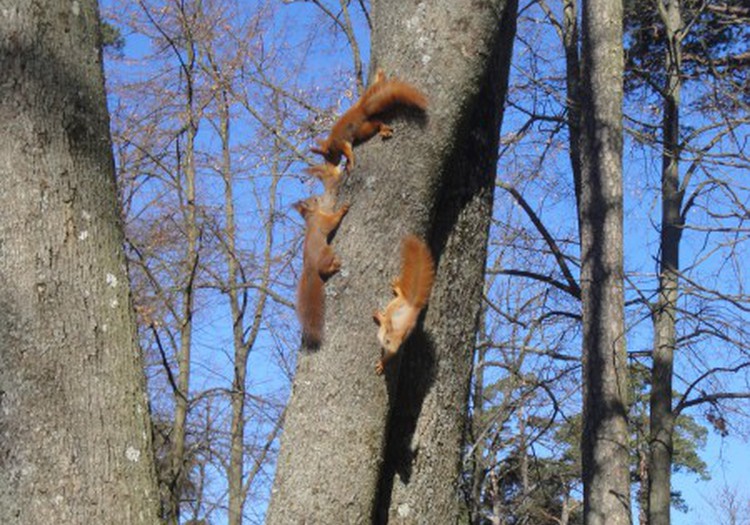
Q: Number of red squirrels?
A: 4